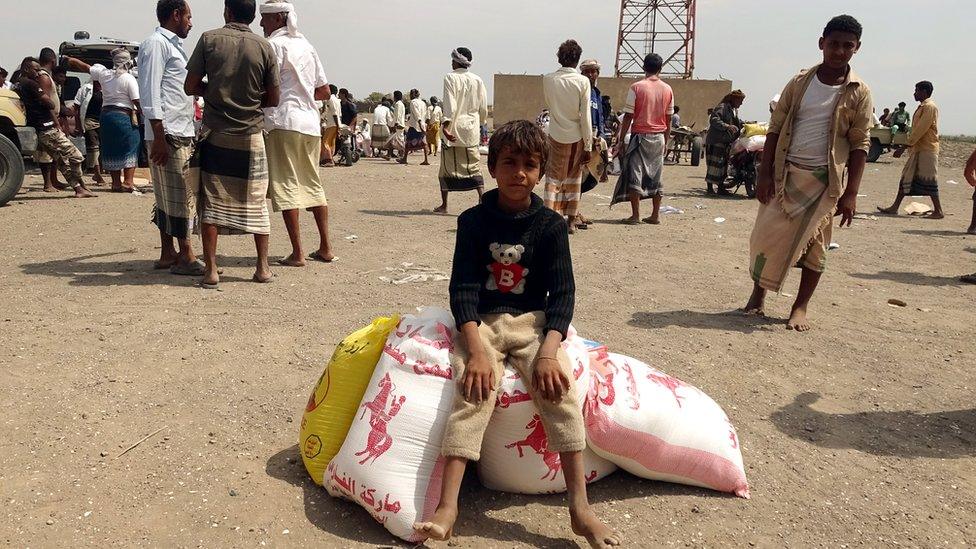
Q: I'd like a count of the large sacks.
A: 4